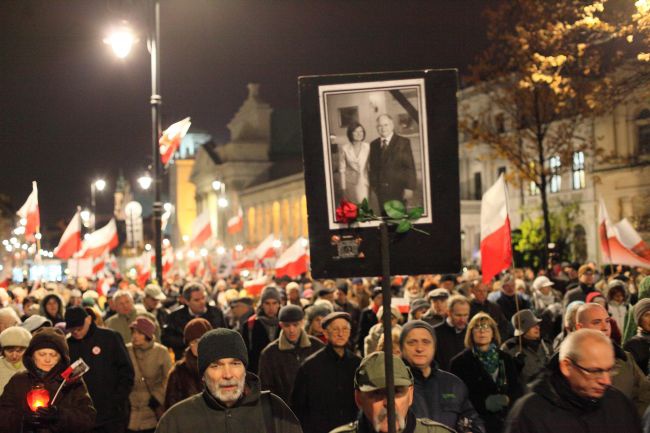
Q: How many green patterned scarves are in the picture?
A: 1